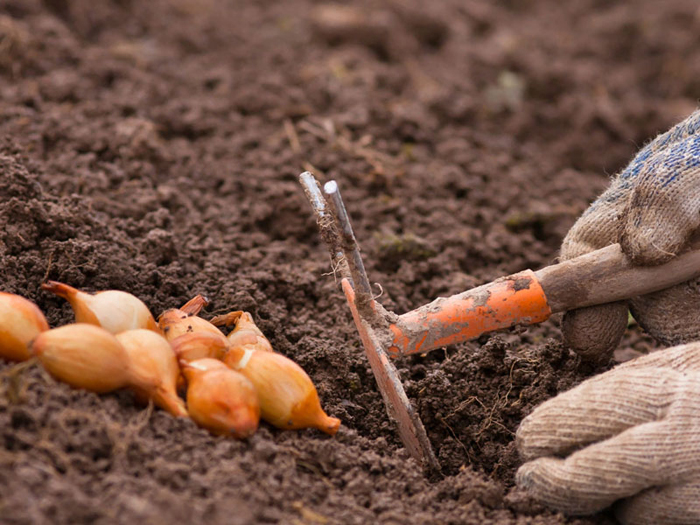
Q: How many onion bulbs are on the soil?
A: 8